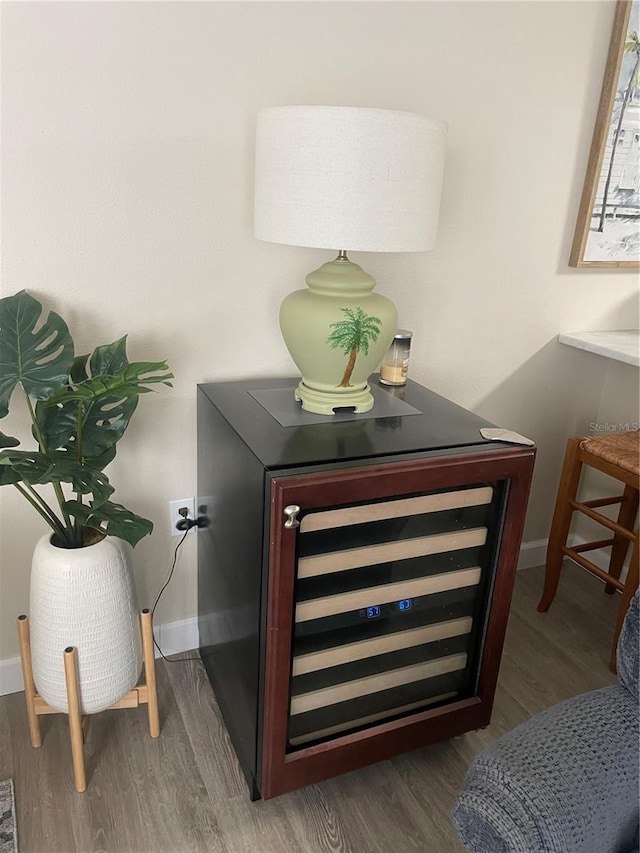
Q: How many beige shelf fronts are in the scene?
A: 6